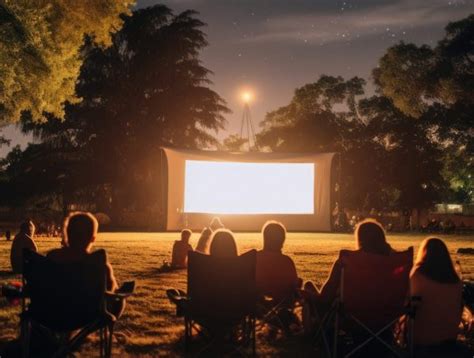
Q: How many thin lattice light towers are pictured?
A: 1